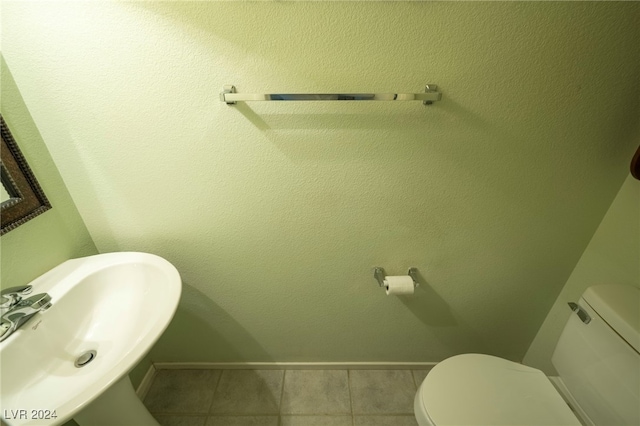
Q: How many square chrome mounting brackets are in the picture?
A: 4